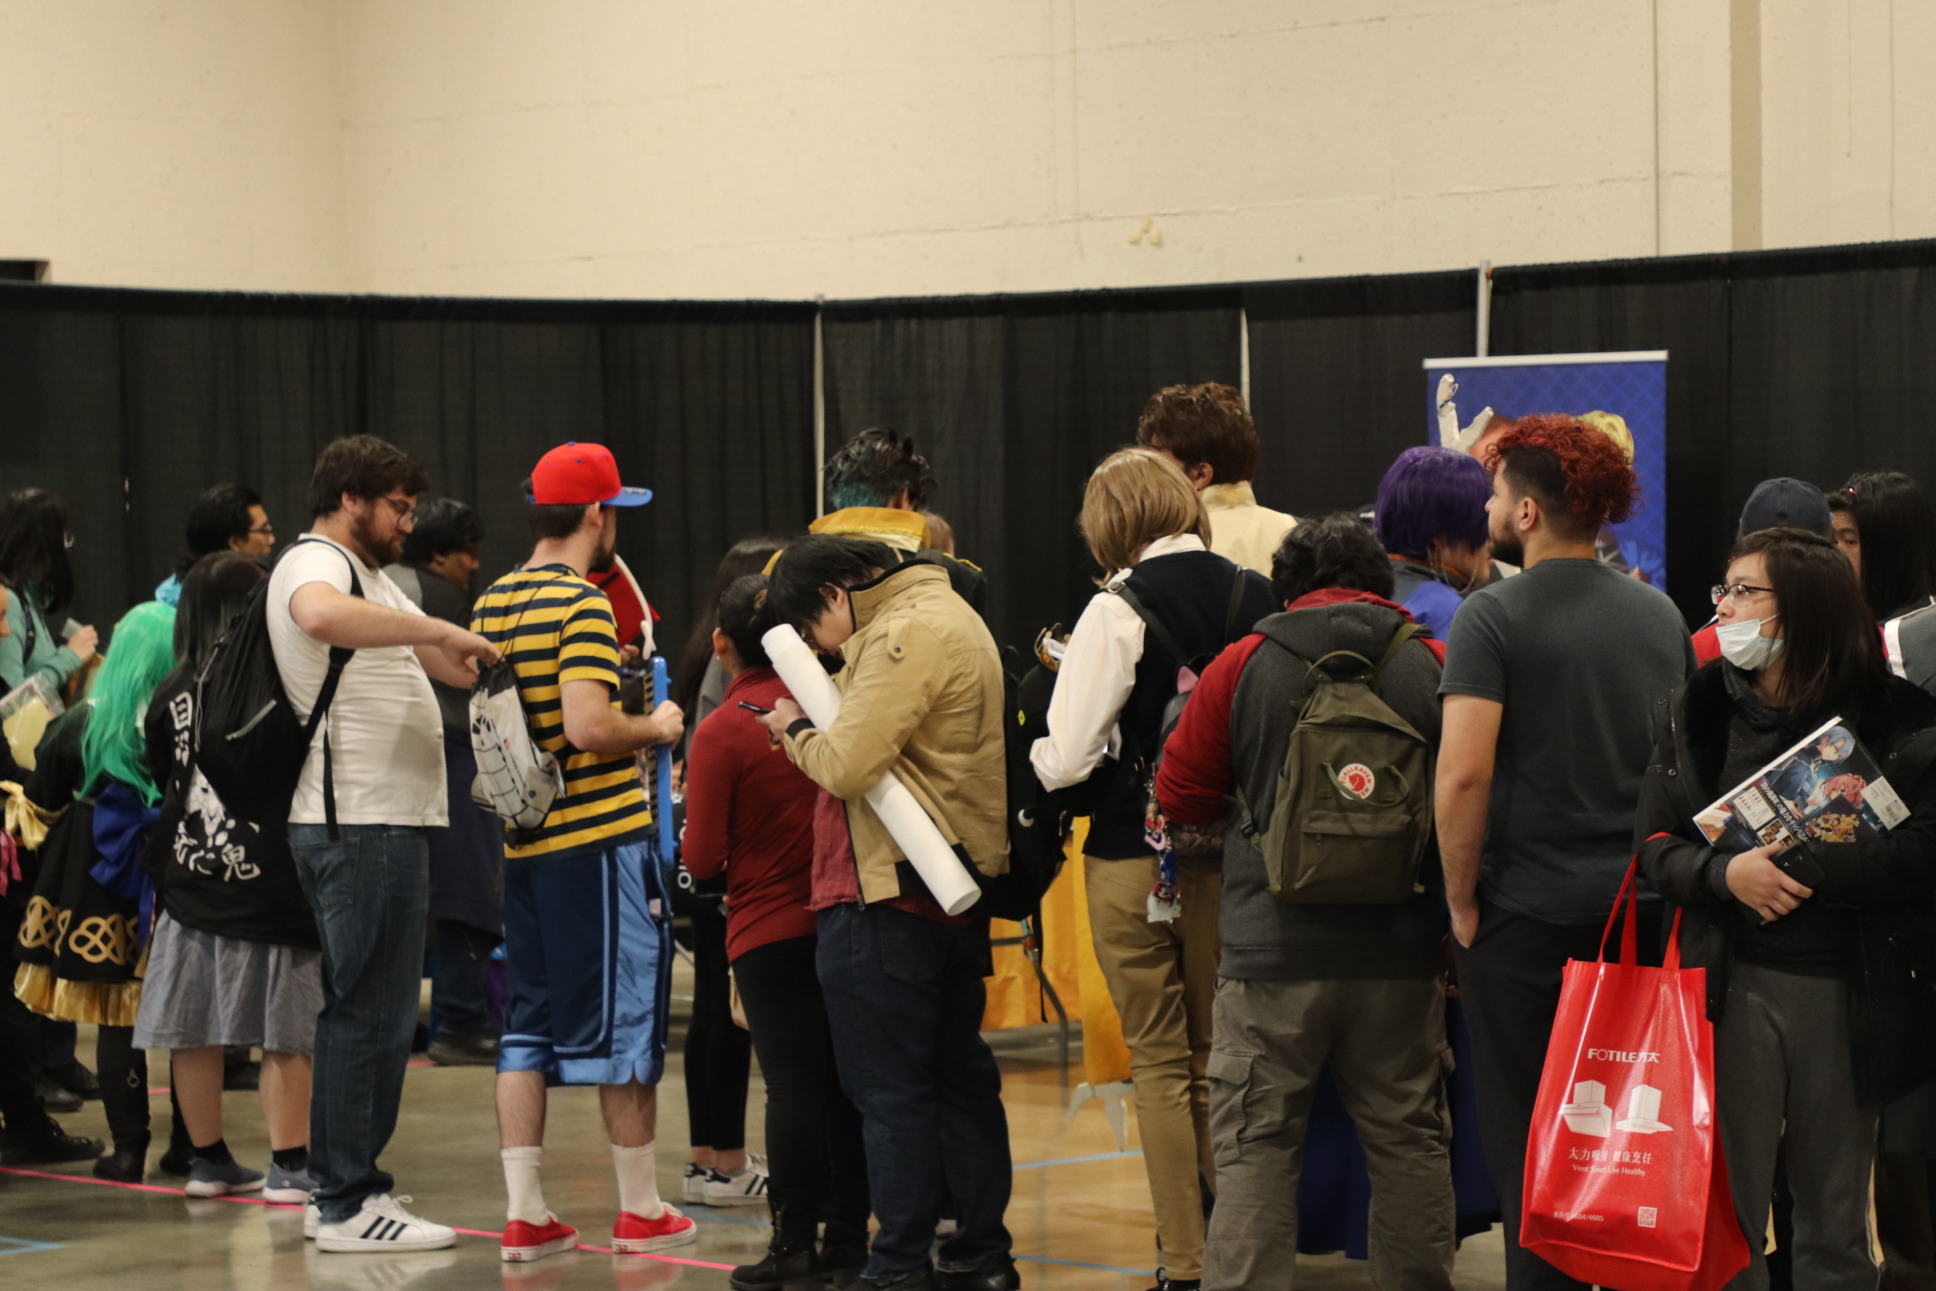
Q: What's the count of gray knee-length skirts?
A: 1